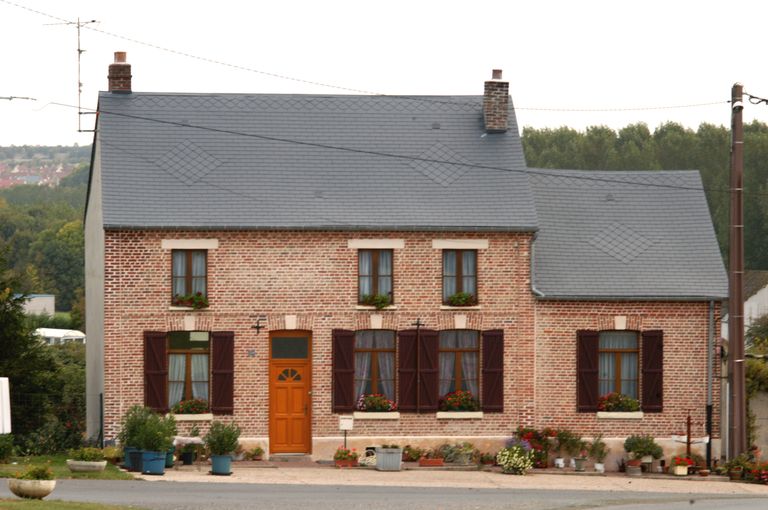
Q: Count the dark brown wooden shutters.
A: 8